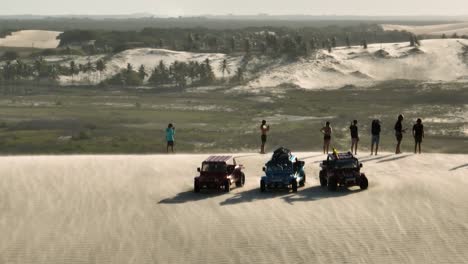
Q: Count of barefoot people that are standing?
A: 7